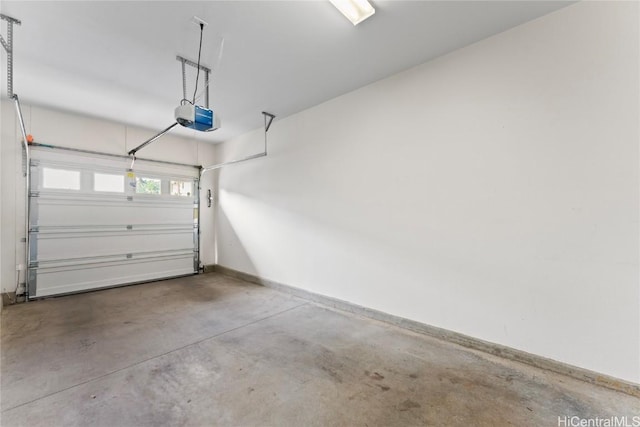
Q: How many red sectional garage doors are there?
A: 0